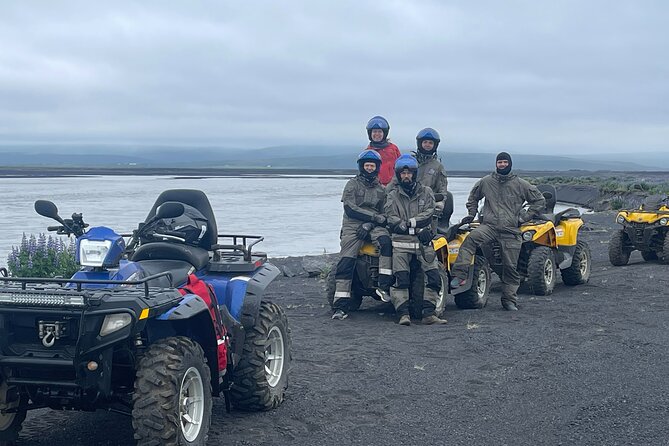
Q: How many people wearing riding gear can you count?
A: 5